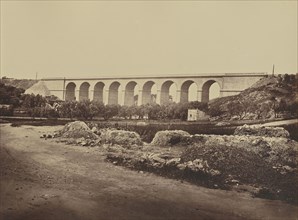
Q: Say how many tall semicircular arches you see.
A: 9